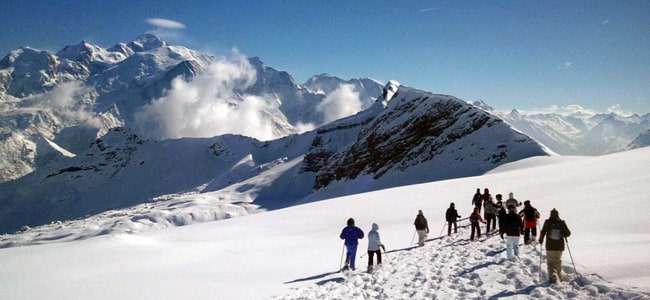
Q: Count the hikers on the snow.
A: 13